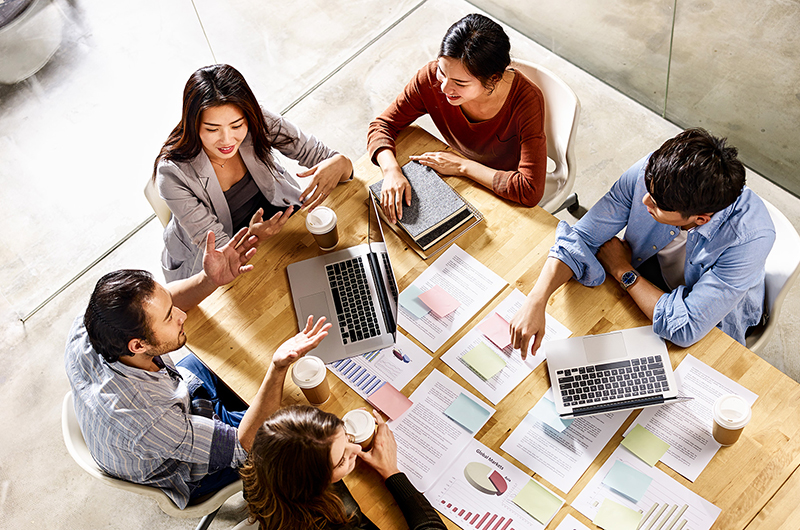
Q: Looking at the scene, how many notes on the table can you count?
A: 11